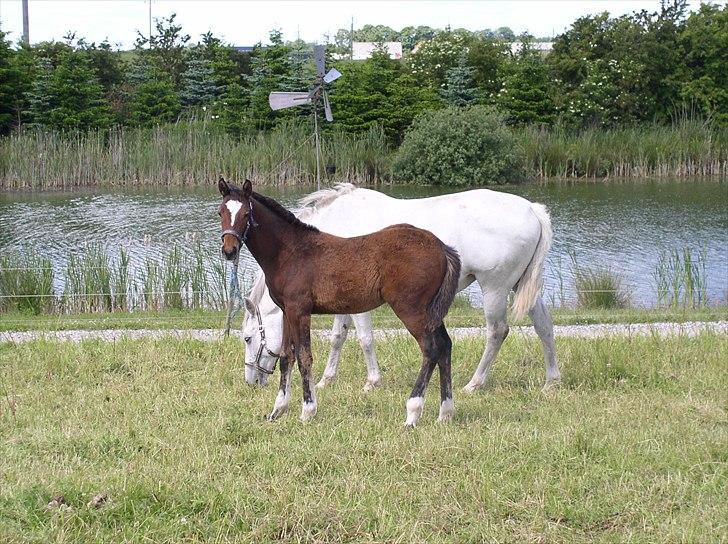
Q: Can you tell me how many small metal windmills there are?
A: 1